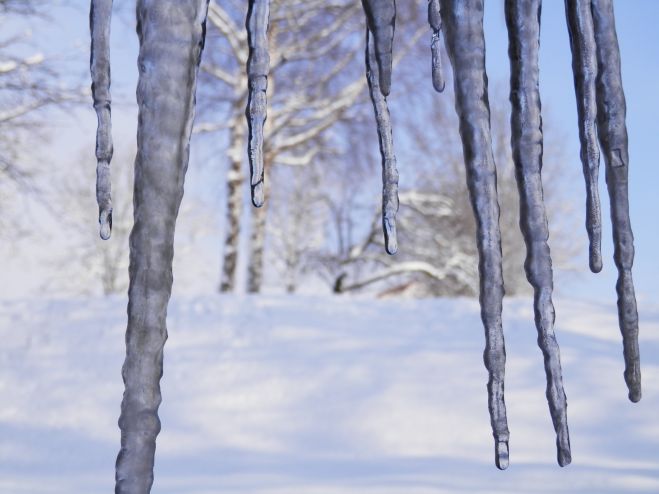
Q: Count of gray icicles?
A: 10